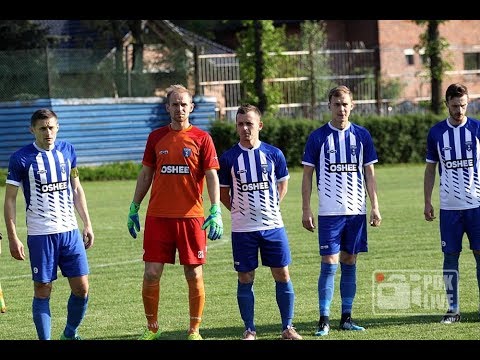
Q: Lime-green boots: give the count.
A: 2